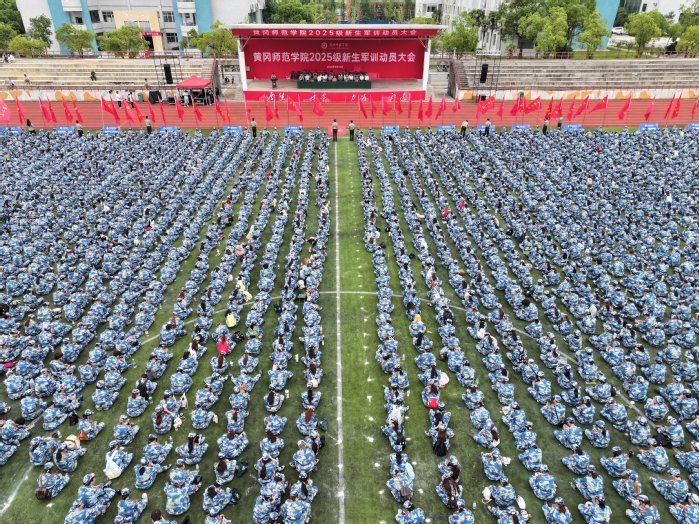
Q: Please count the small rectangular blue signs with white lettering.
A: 13